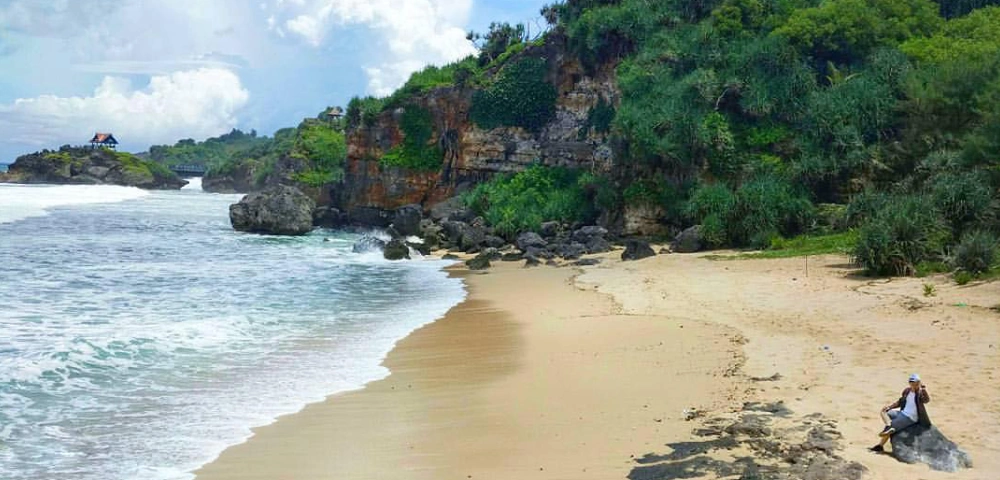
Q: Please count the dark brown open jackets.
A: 1